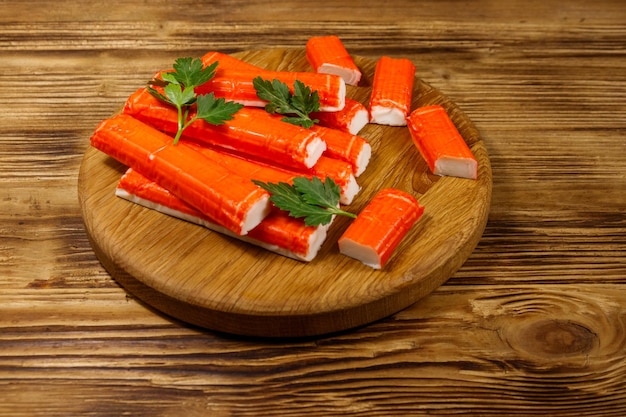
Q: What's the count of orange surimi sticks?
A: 11